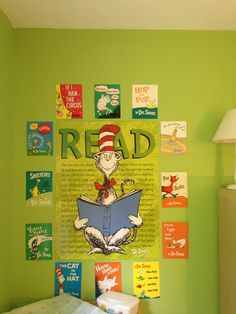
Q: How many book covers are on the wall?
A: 12